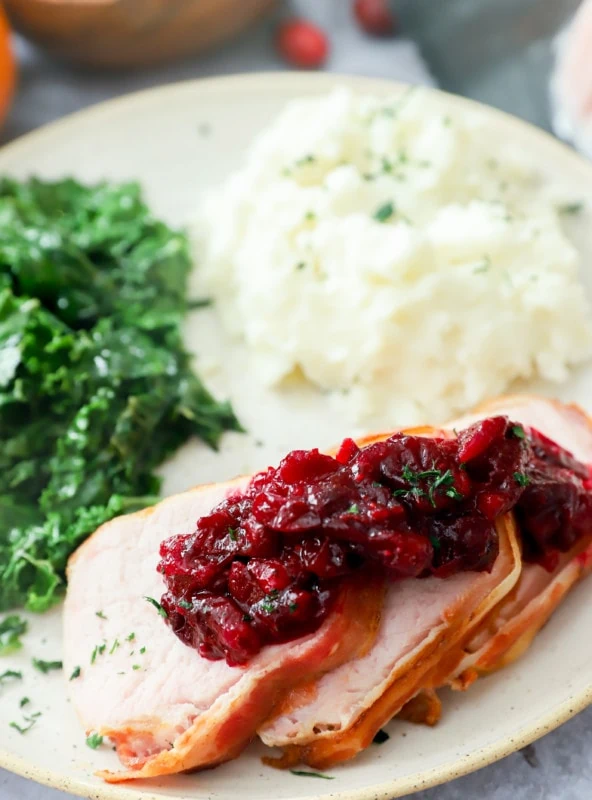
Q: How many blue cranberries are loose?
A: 0